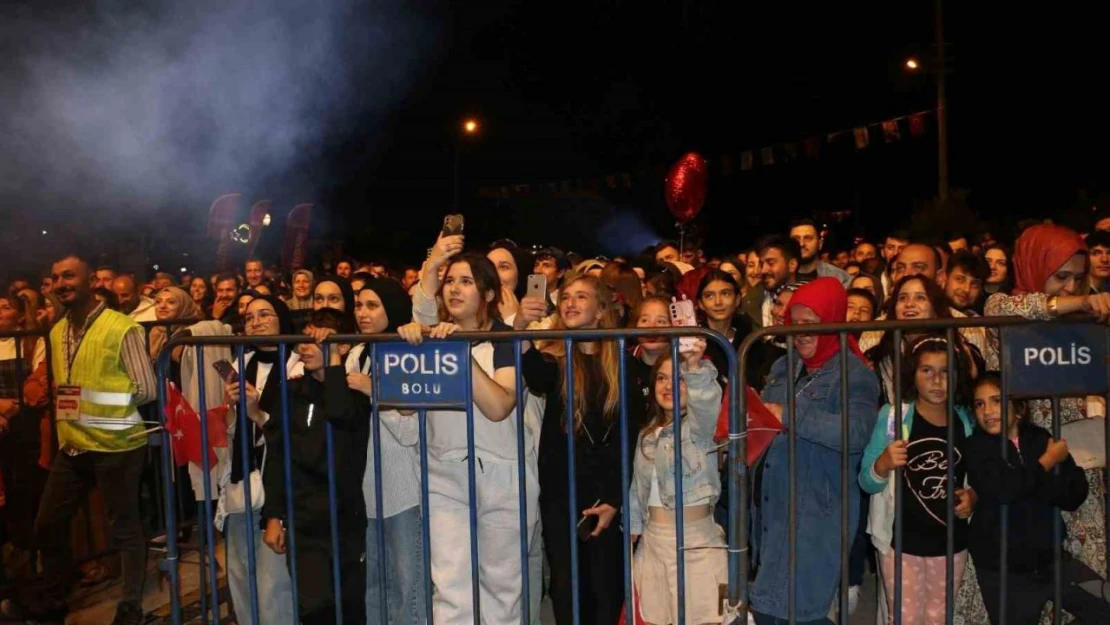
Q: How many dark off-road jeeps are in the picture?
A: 0